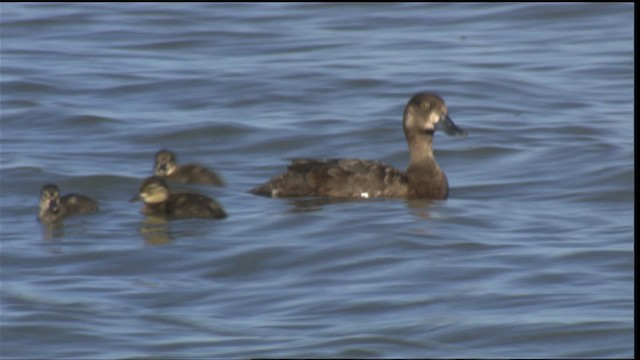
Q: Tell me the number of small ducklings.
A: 3